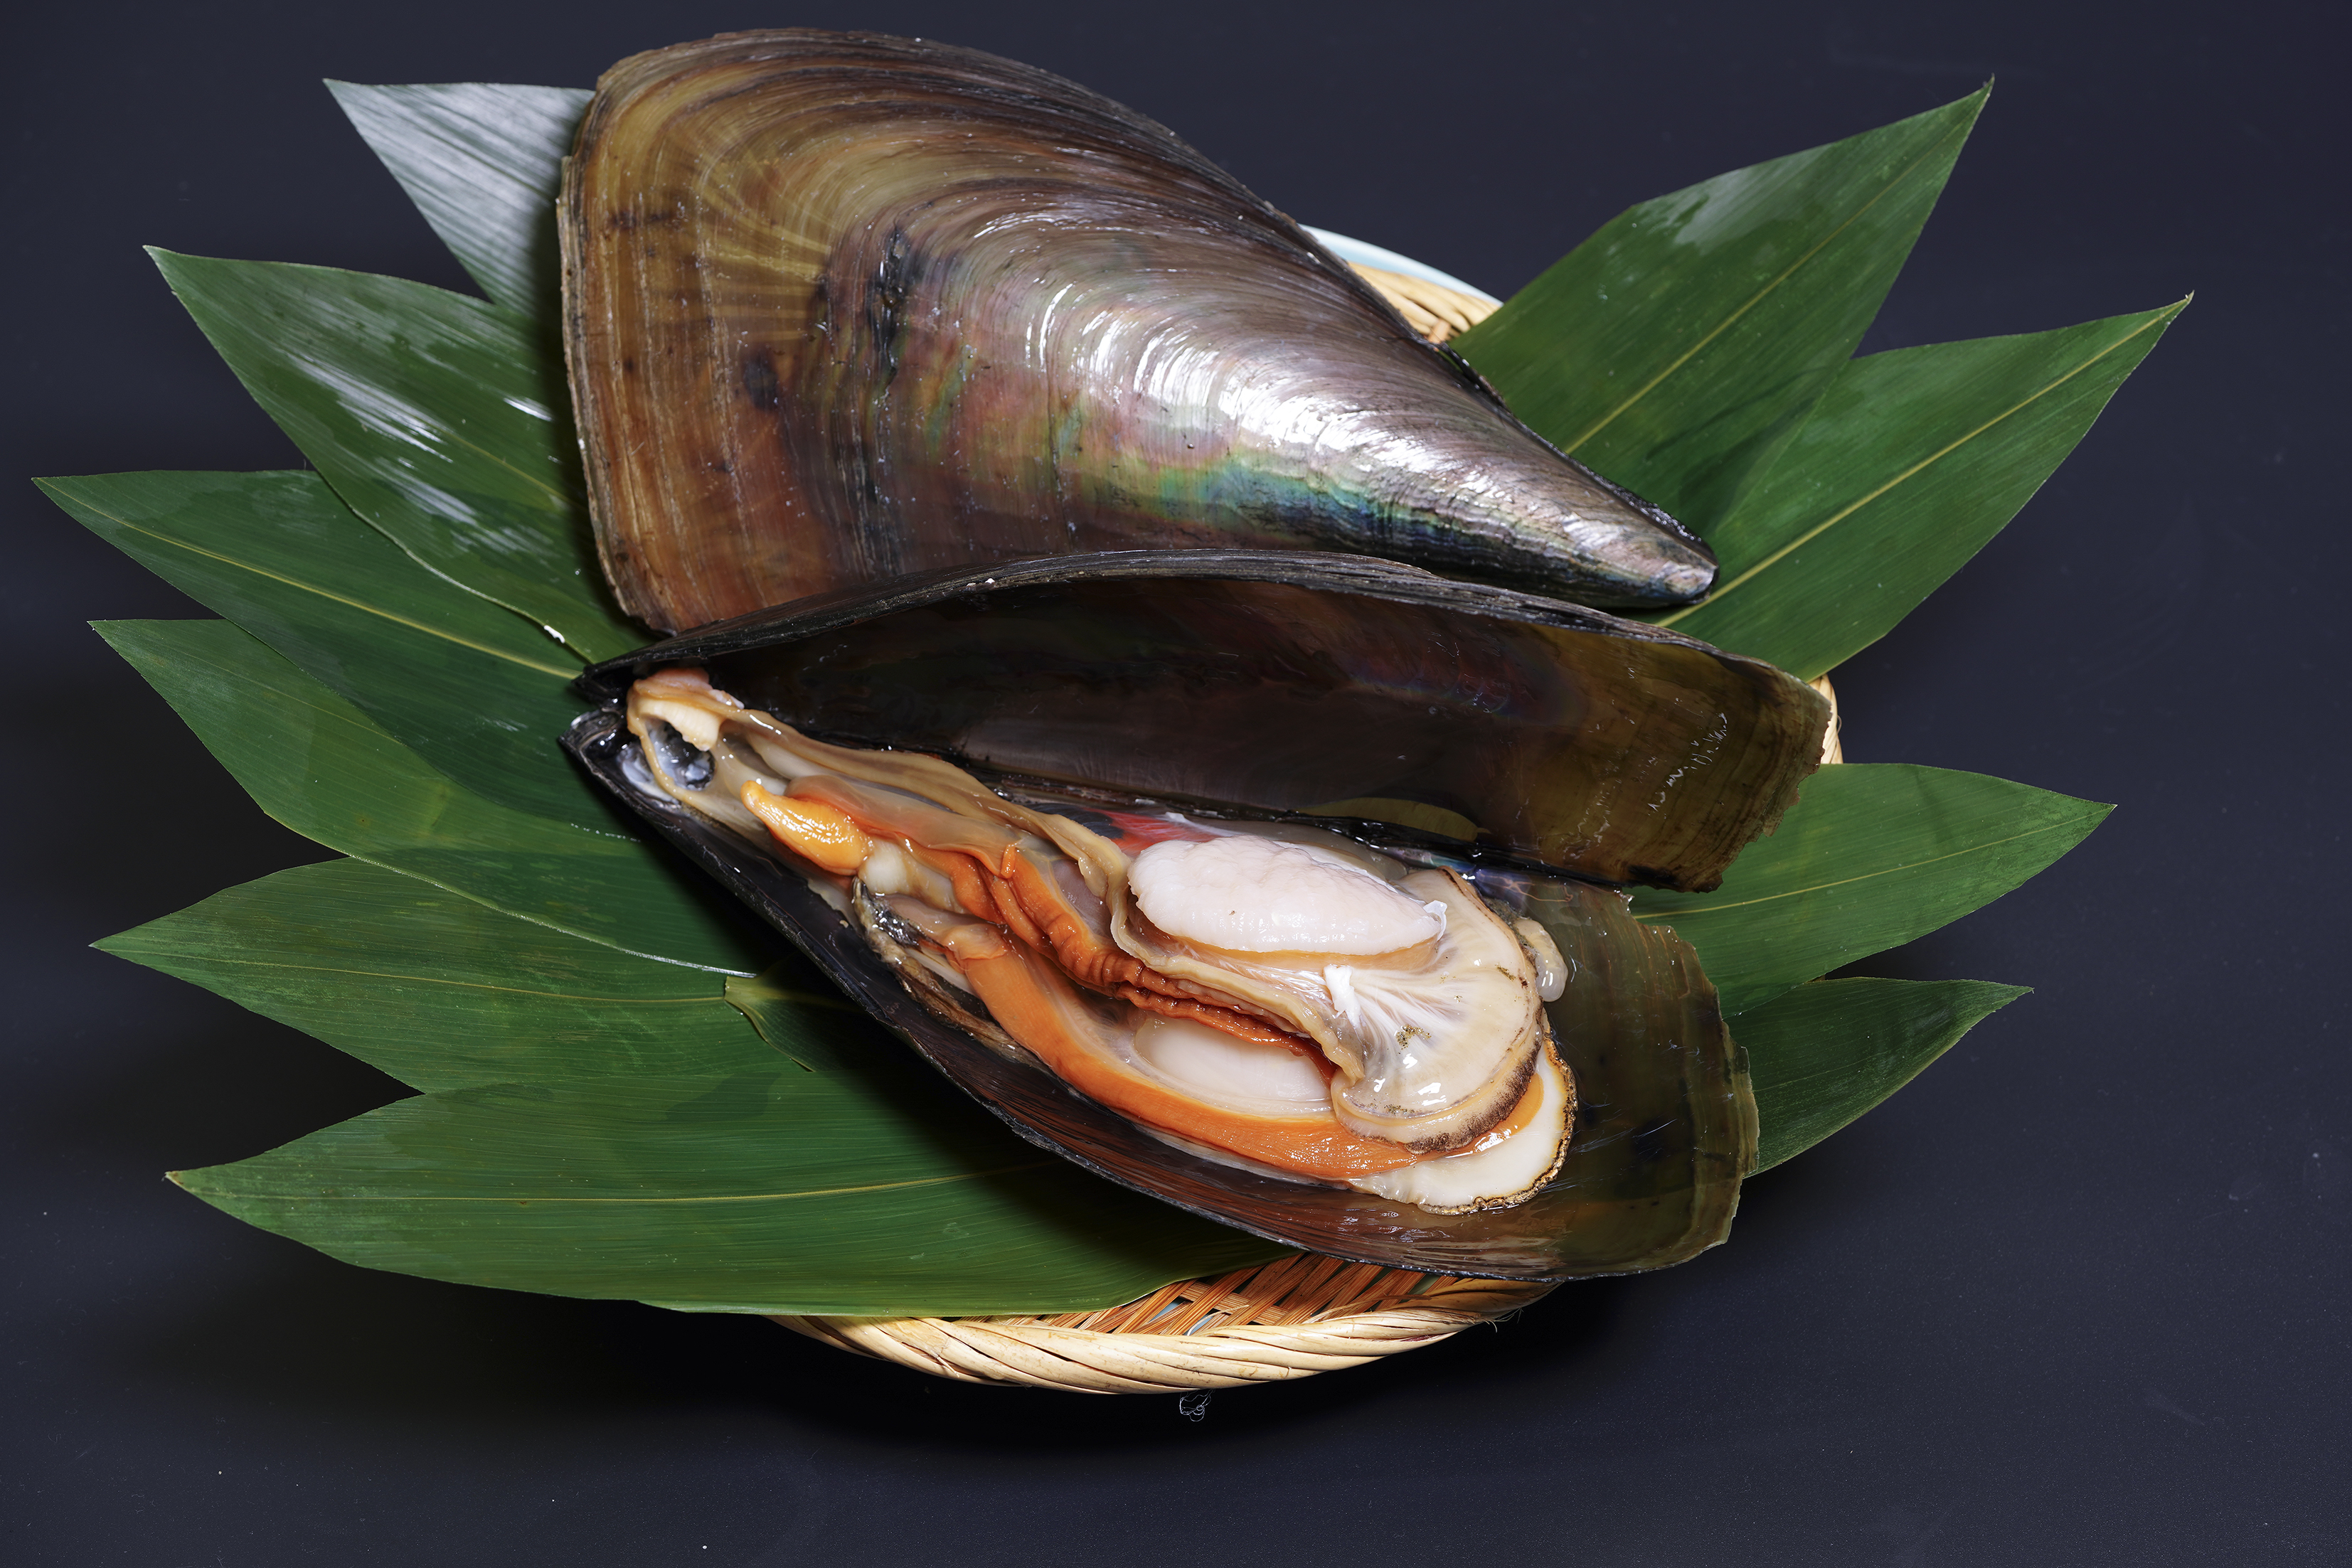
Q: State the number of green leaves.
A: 10